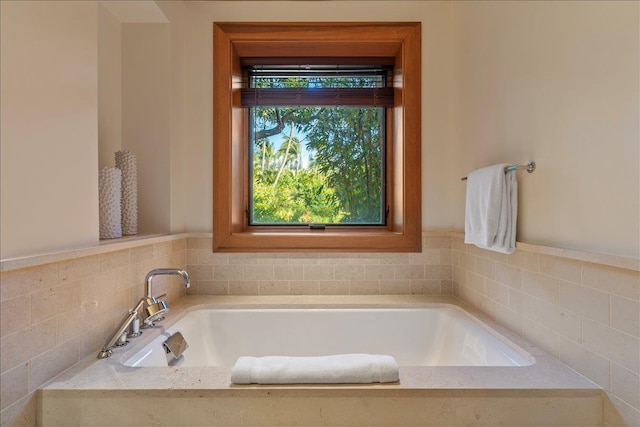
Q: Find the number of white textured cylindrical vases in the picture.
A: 2